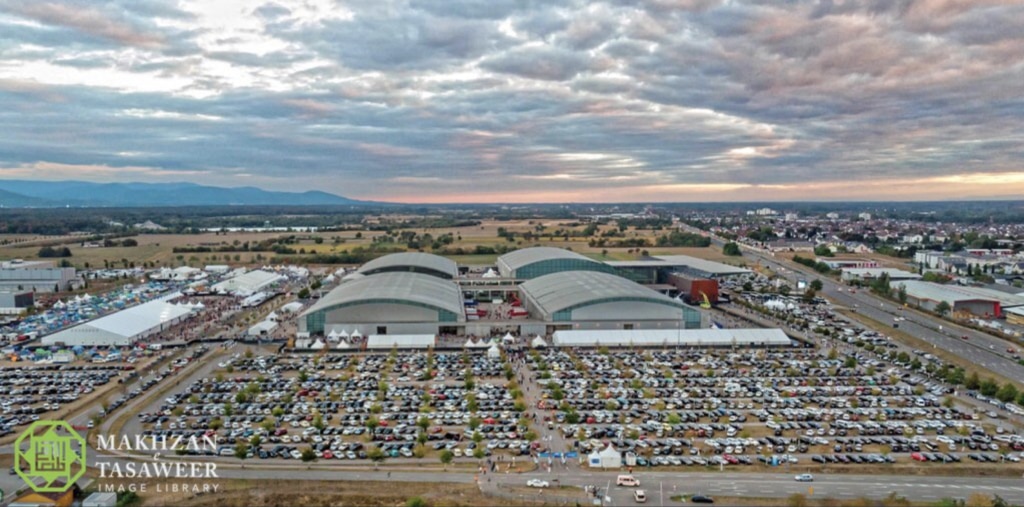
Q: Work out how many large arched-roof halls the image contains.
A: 4